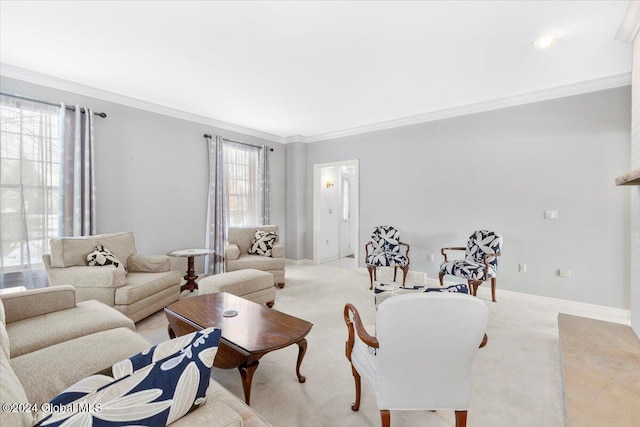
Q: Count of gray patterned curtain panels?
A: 3